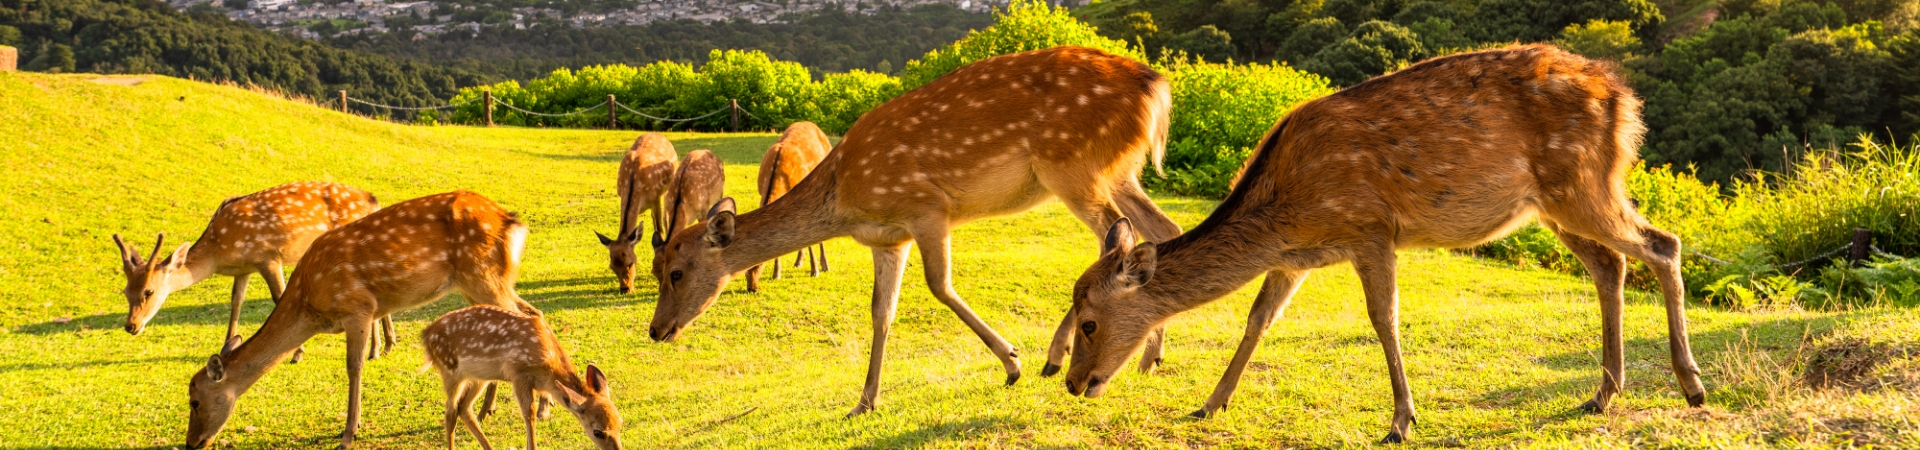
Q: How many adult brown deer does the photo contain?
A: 7